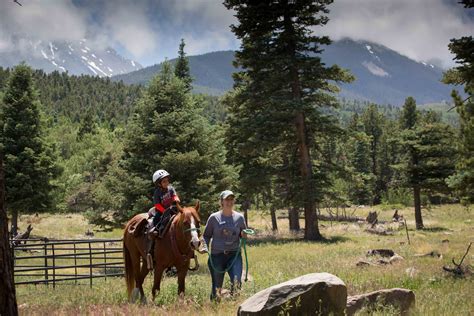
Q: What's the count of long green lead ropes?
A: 1